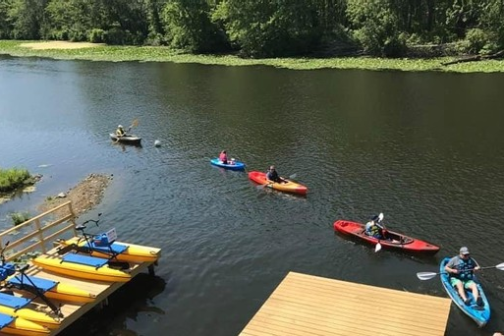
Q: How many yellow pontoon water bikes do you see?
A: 3